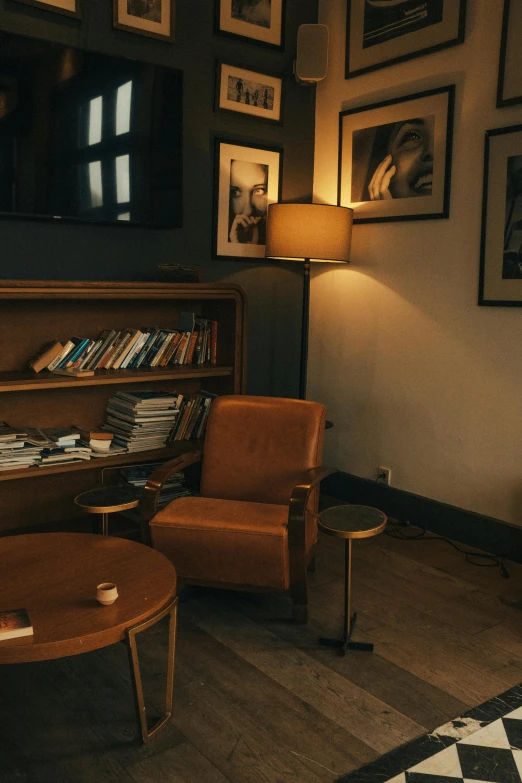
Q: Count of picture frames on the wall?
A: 9